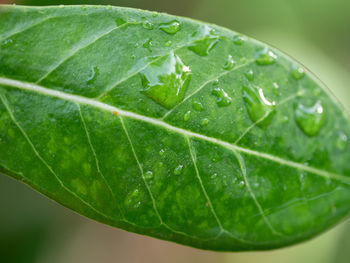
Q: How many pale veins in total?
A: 11